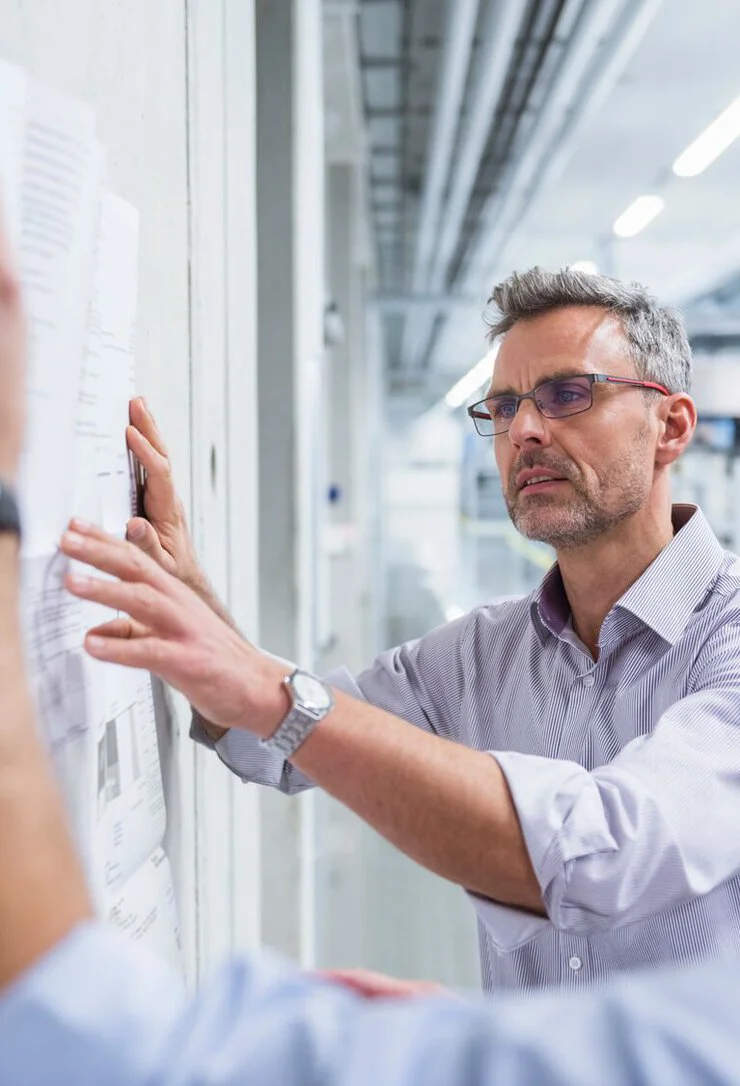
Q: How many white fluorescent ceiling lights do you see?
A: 4